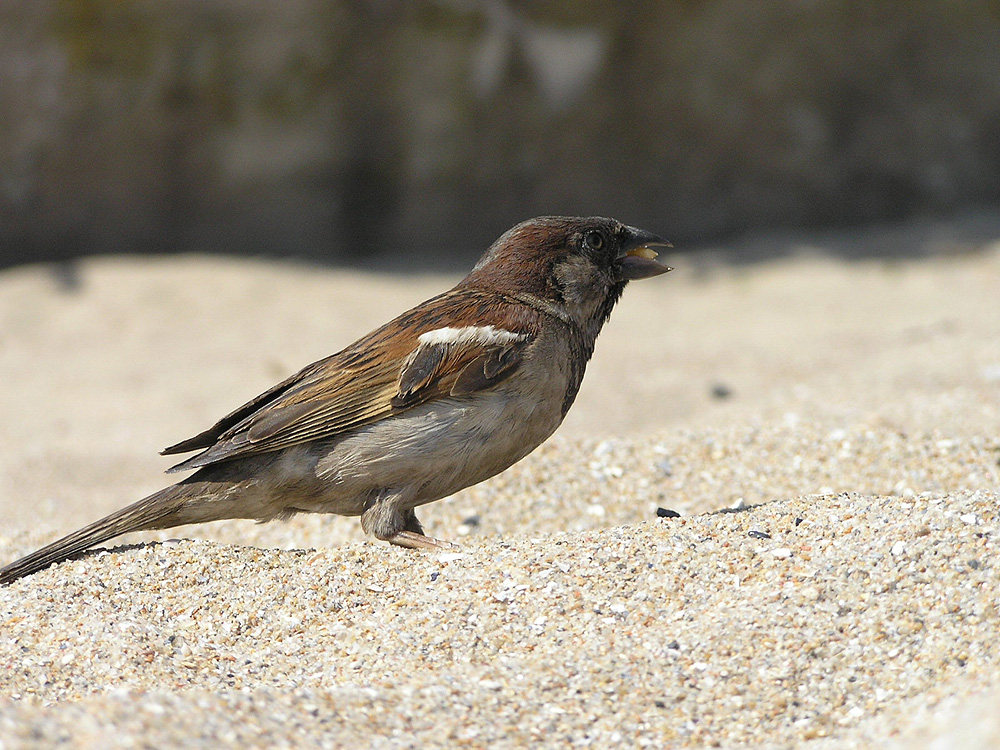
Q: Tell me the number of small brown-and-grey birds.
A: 1